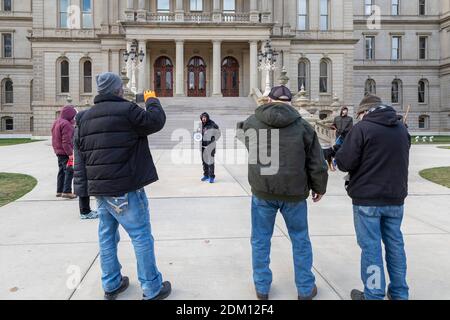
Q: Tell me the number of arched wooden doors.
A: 3